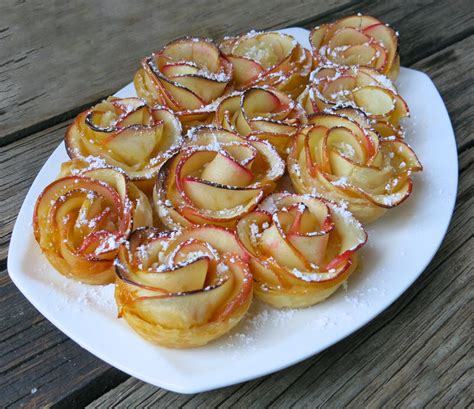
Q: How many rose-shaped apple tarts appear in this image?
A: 11